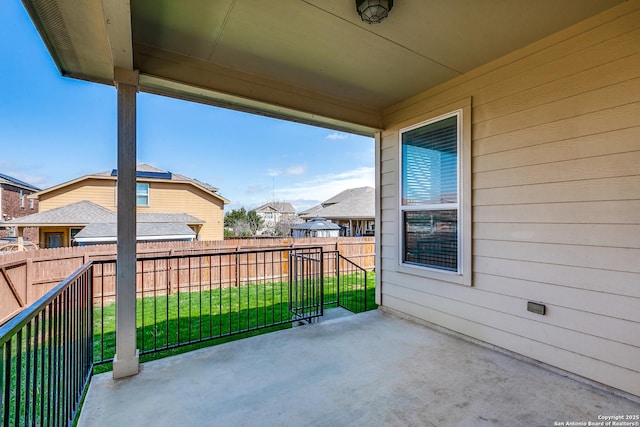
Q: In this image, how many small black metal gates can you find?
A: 1